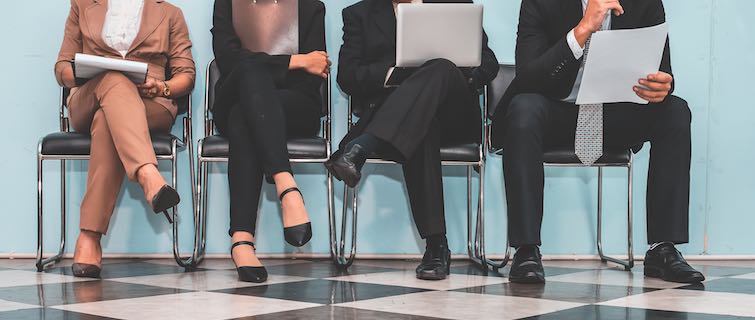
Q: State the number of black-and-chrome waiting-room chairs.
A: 4